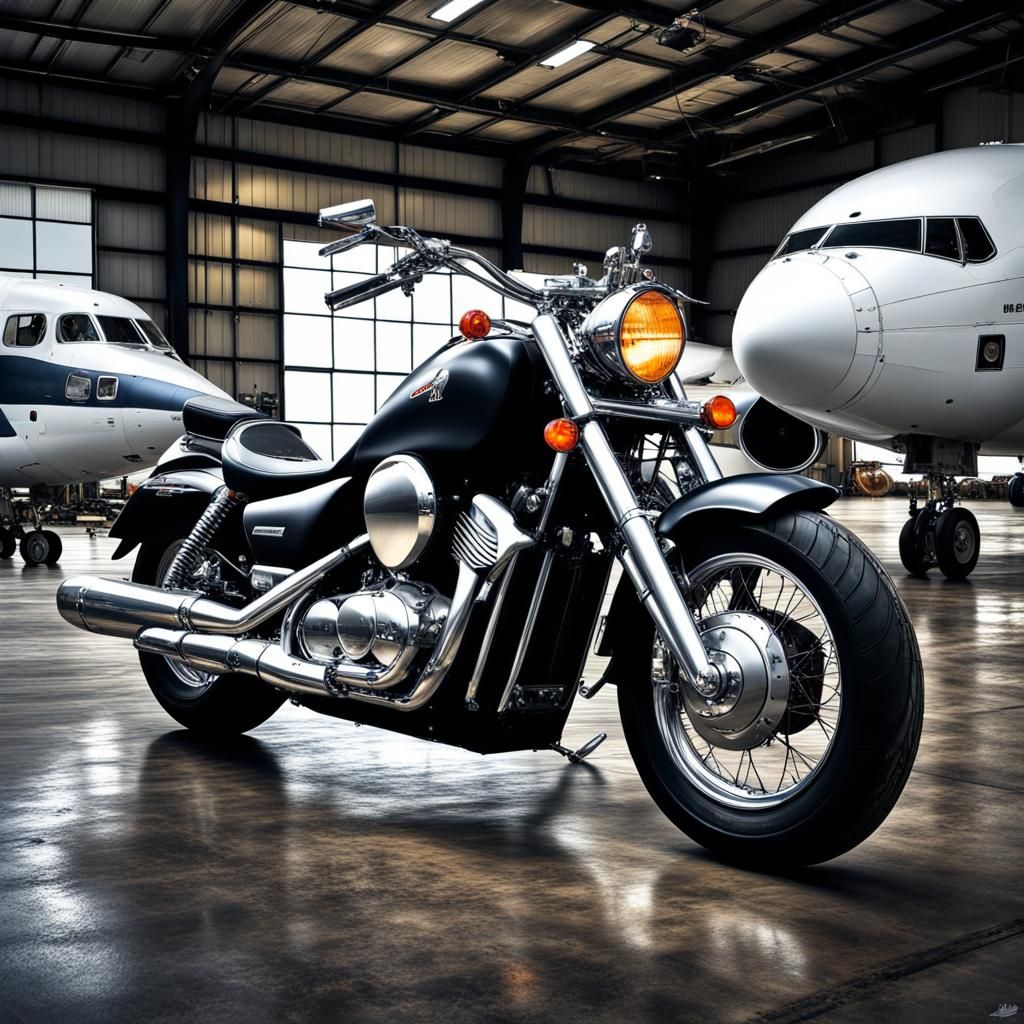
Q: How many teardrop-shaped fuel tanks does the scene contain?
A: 1